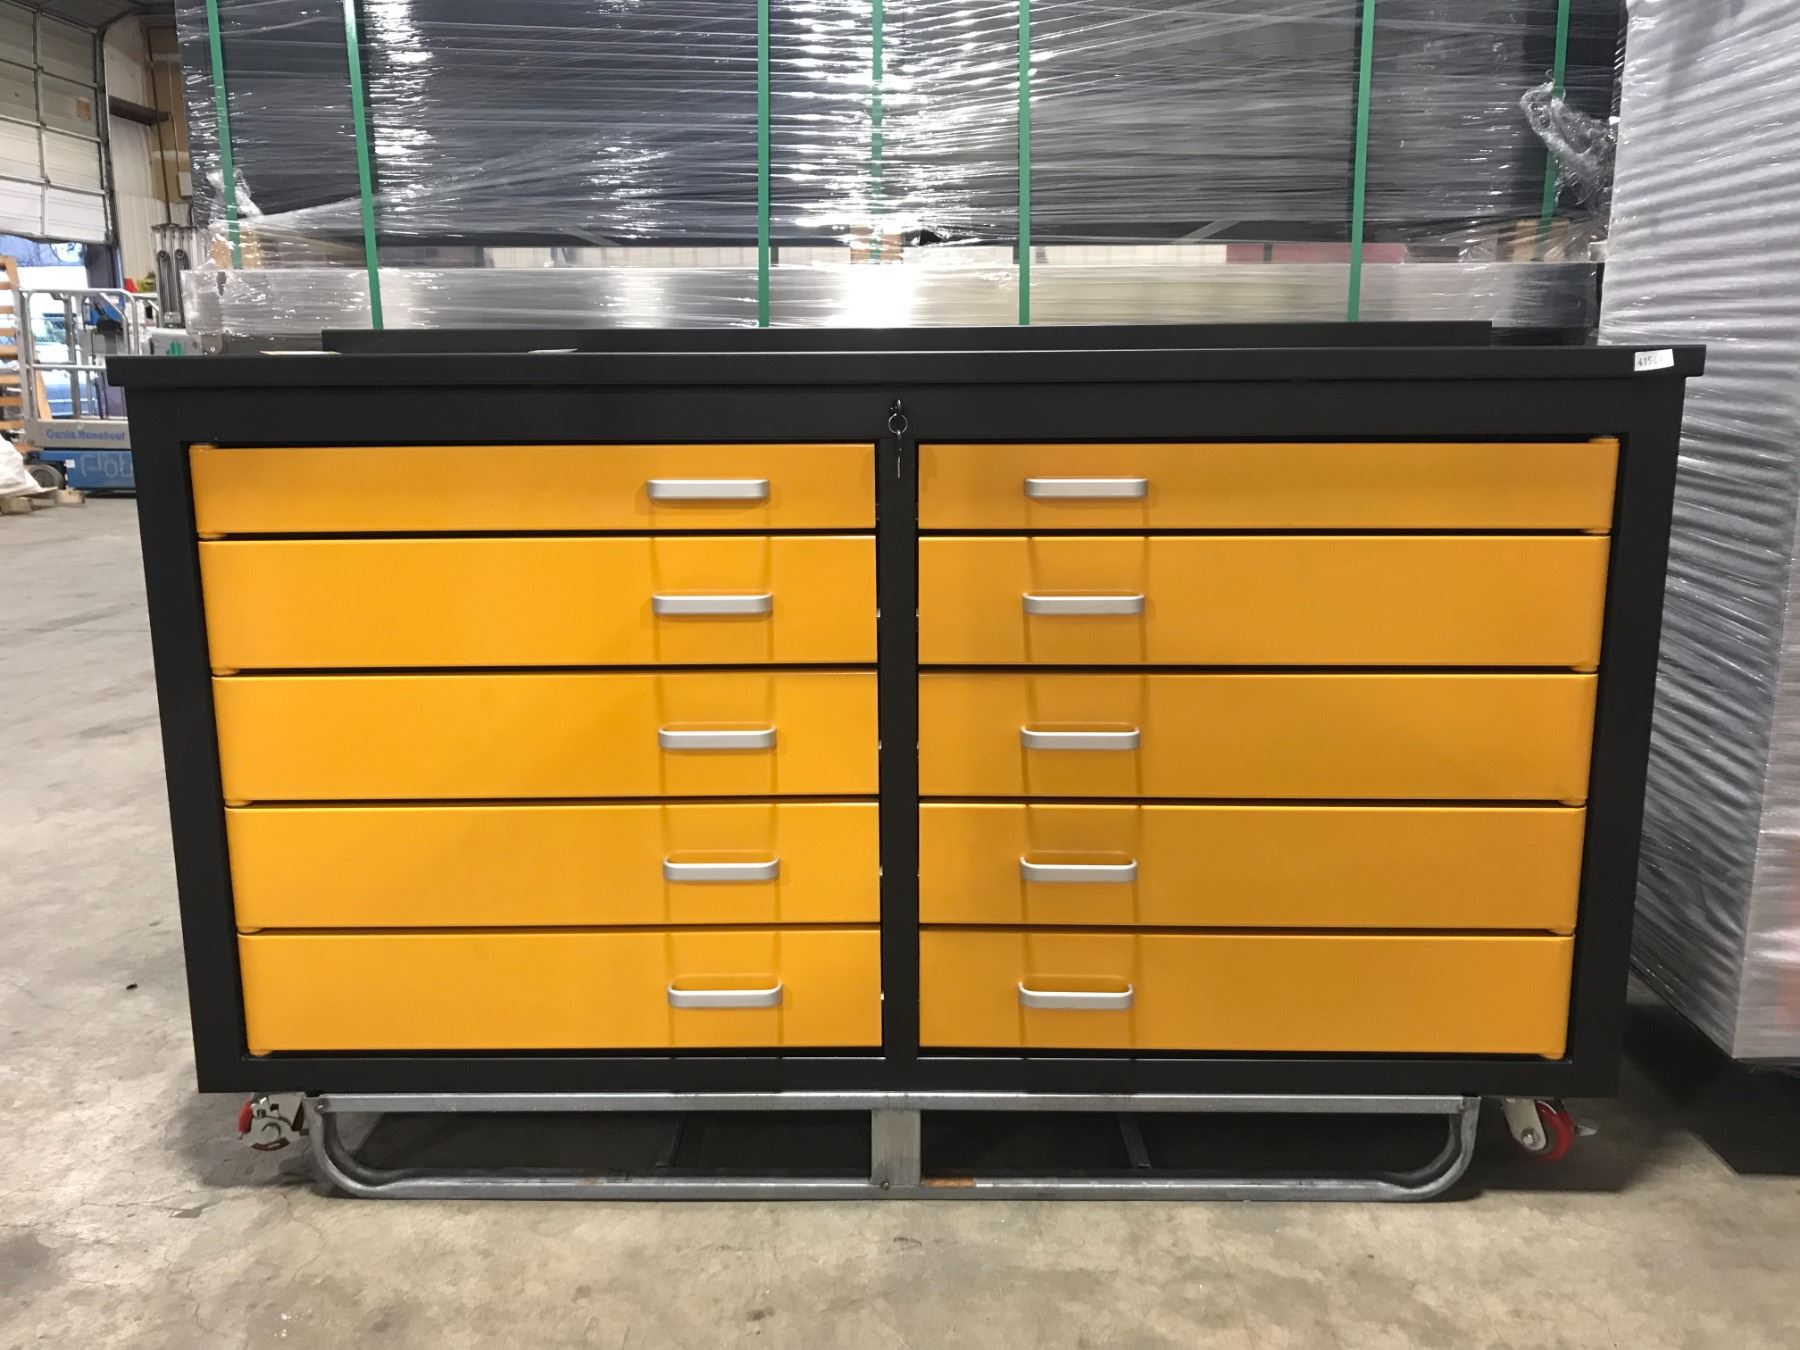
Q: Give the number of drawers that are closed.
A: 10